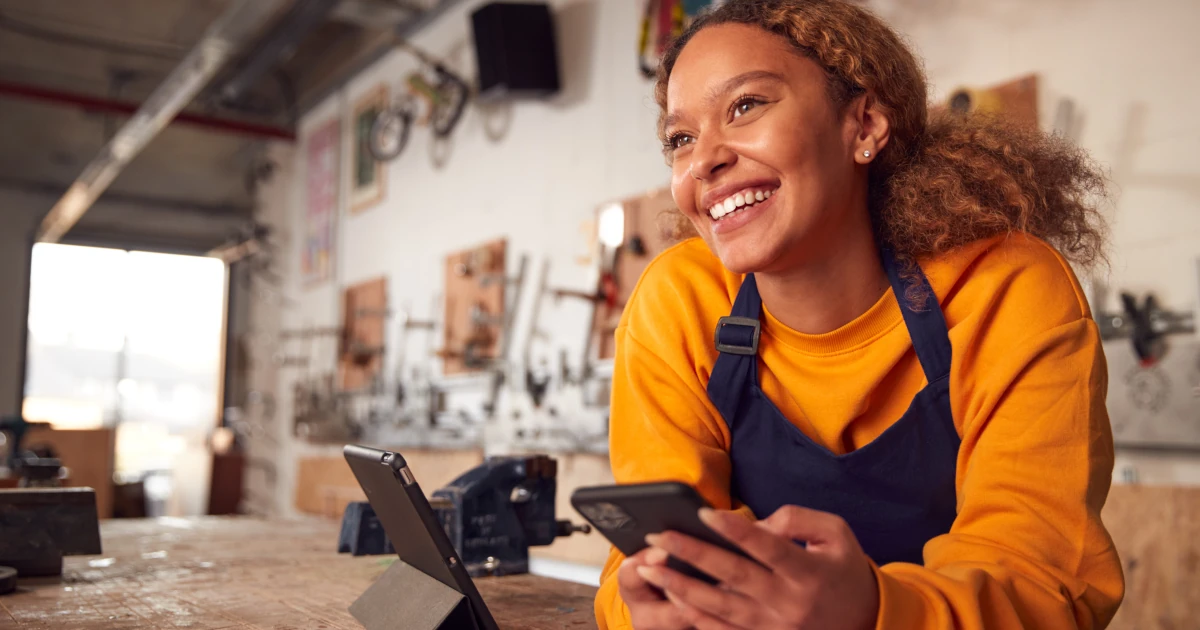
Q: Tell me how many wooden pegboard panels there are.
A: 4